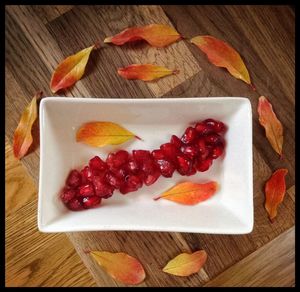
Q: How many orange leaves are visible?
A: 11